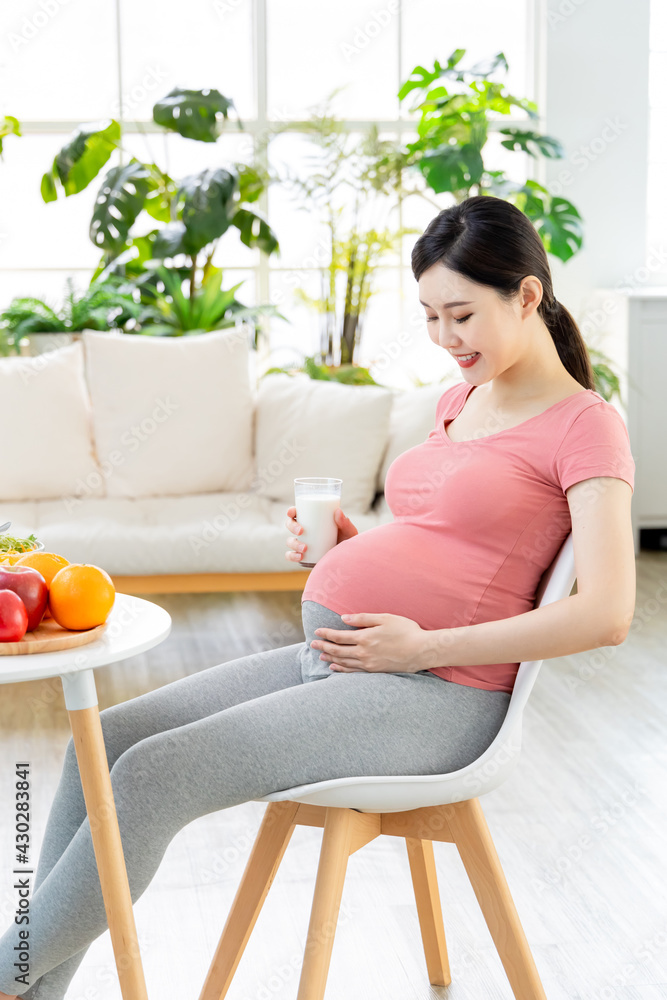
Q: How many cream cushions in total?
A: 4